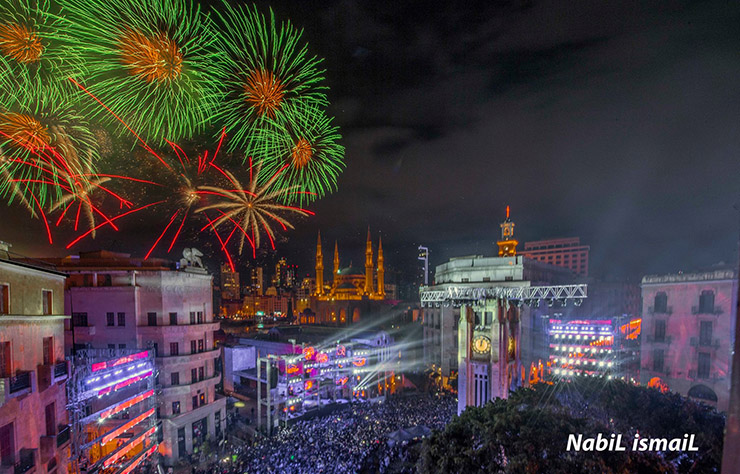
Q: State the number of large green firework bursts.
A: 5